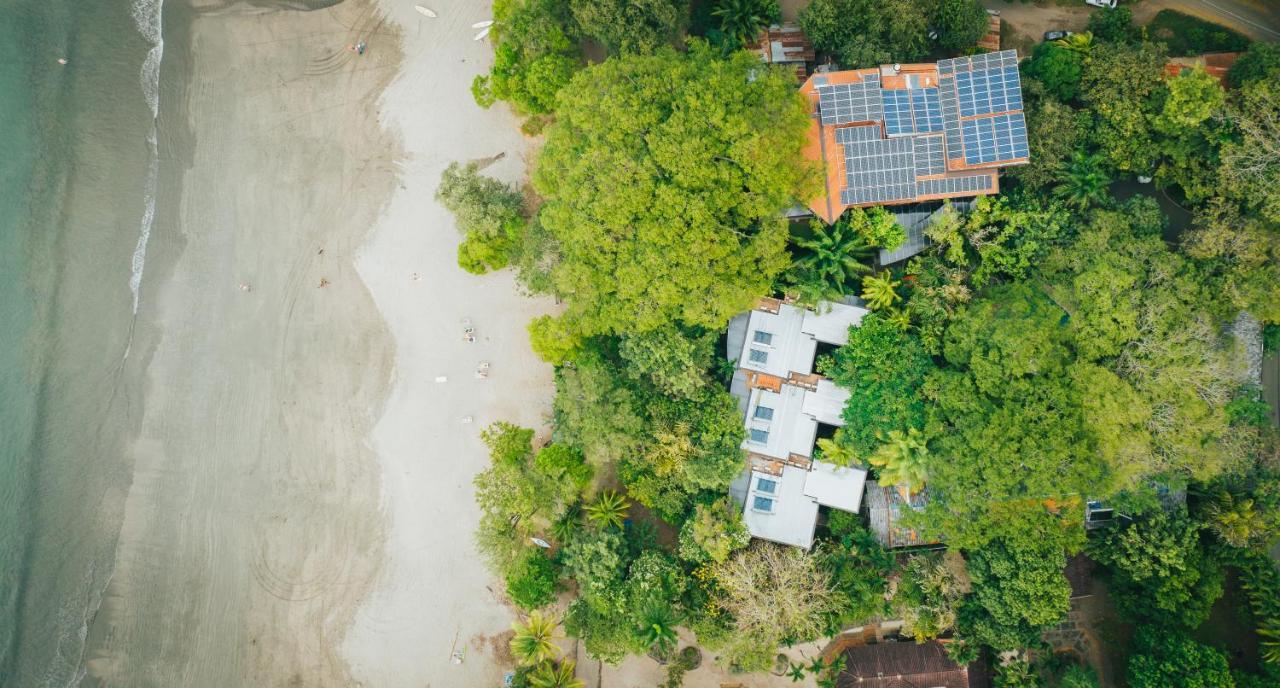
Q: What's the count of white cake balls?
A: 0